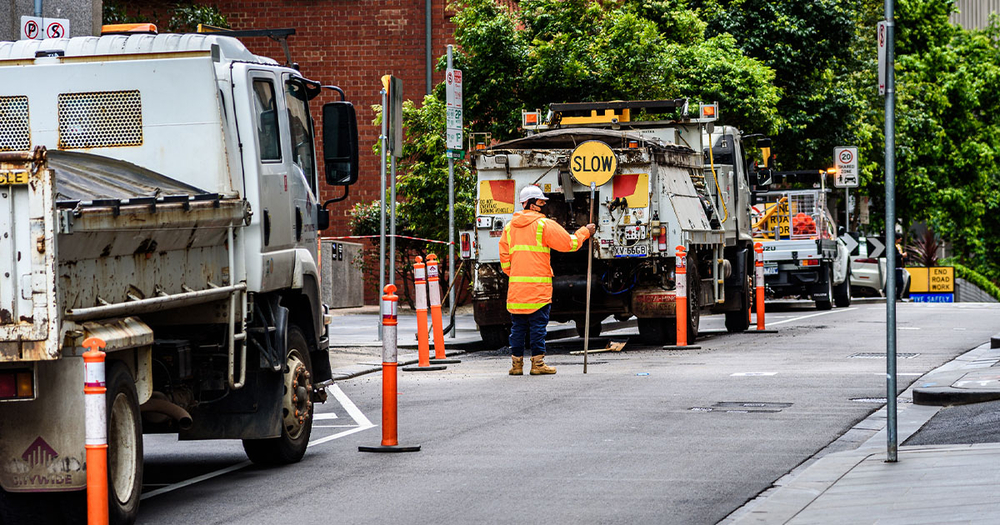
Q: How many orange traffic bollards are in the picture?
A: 6